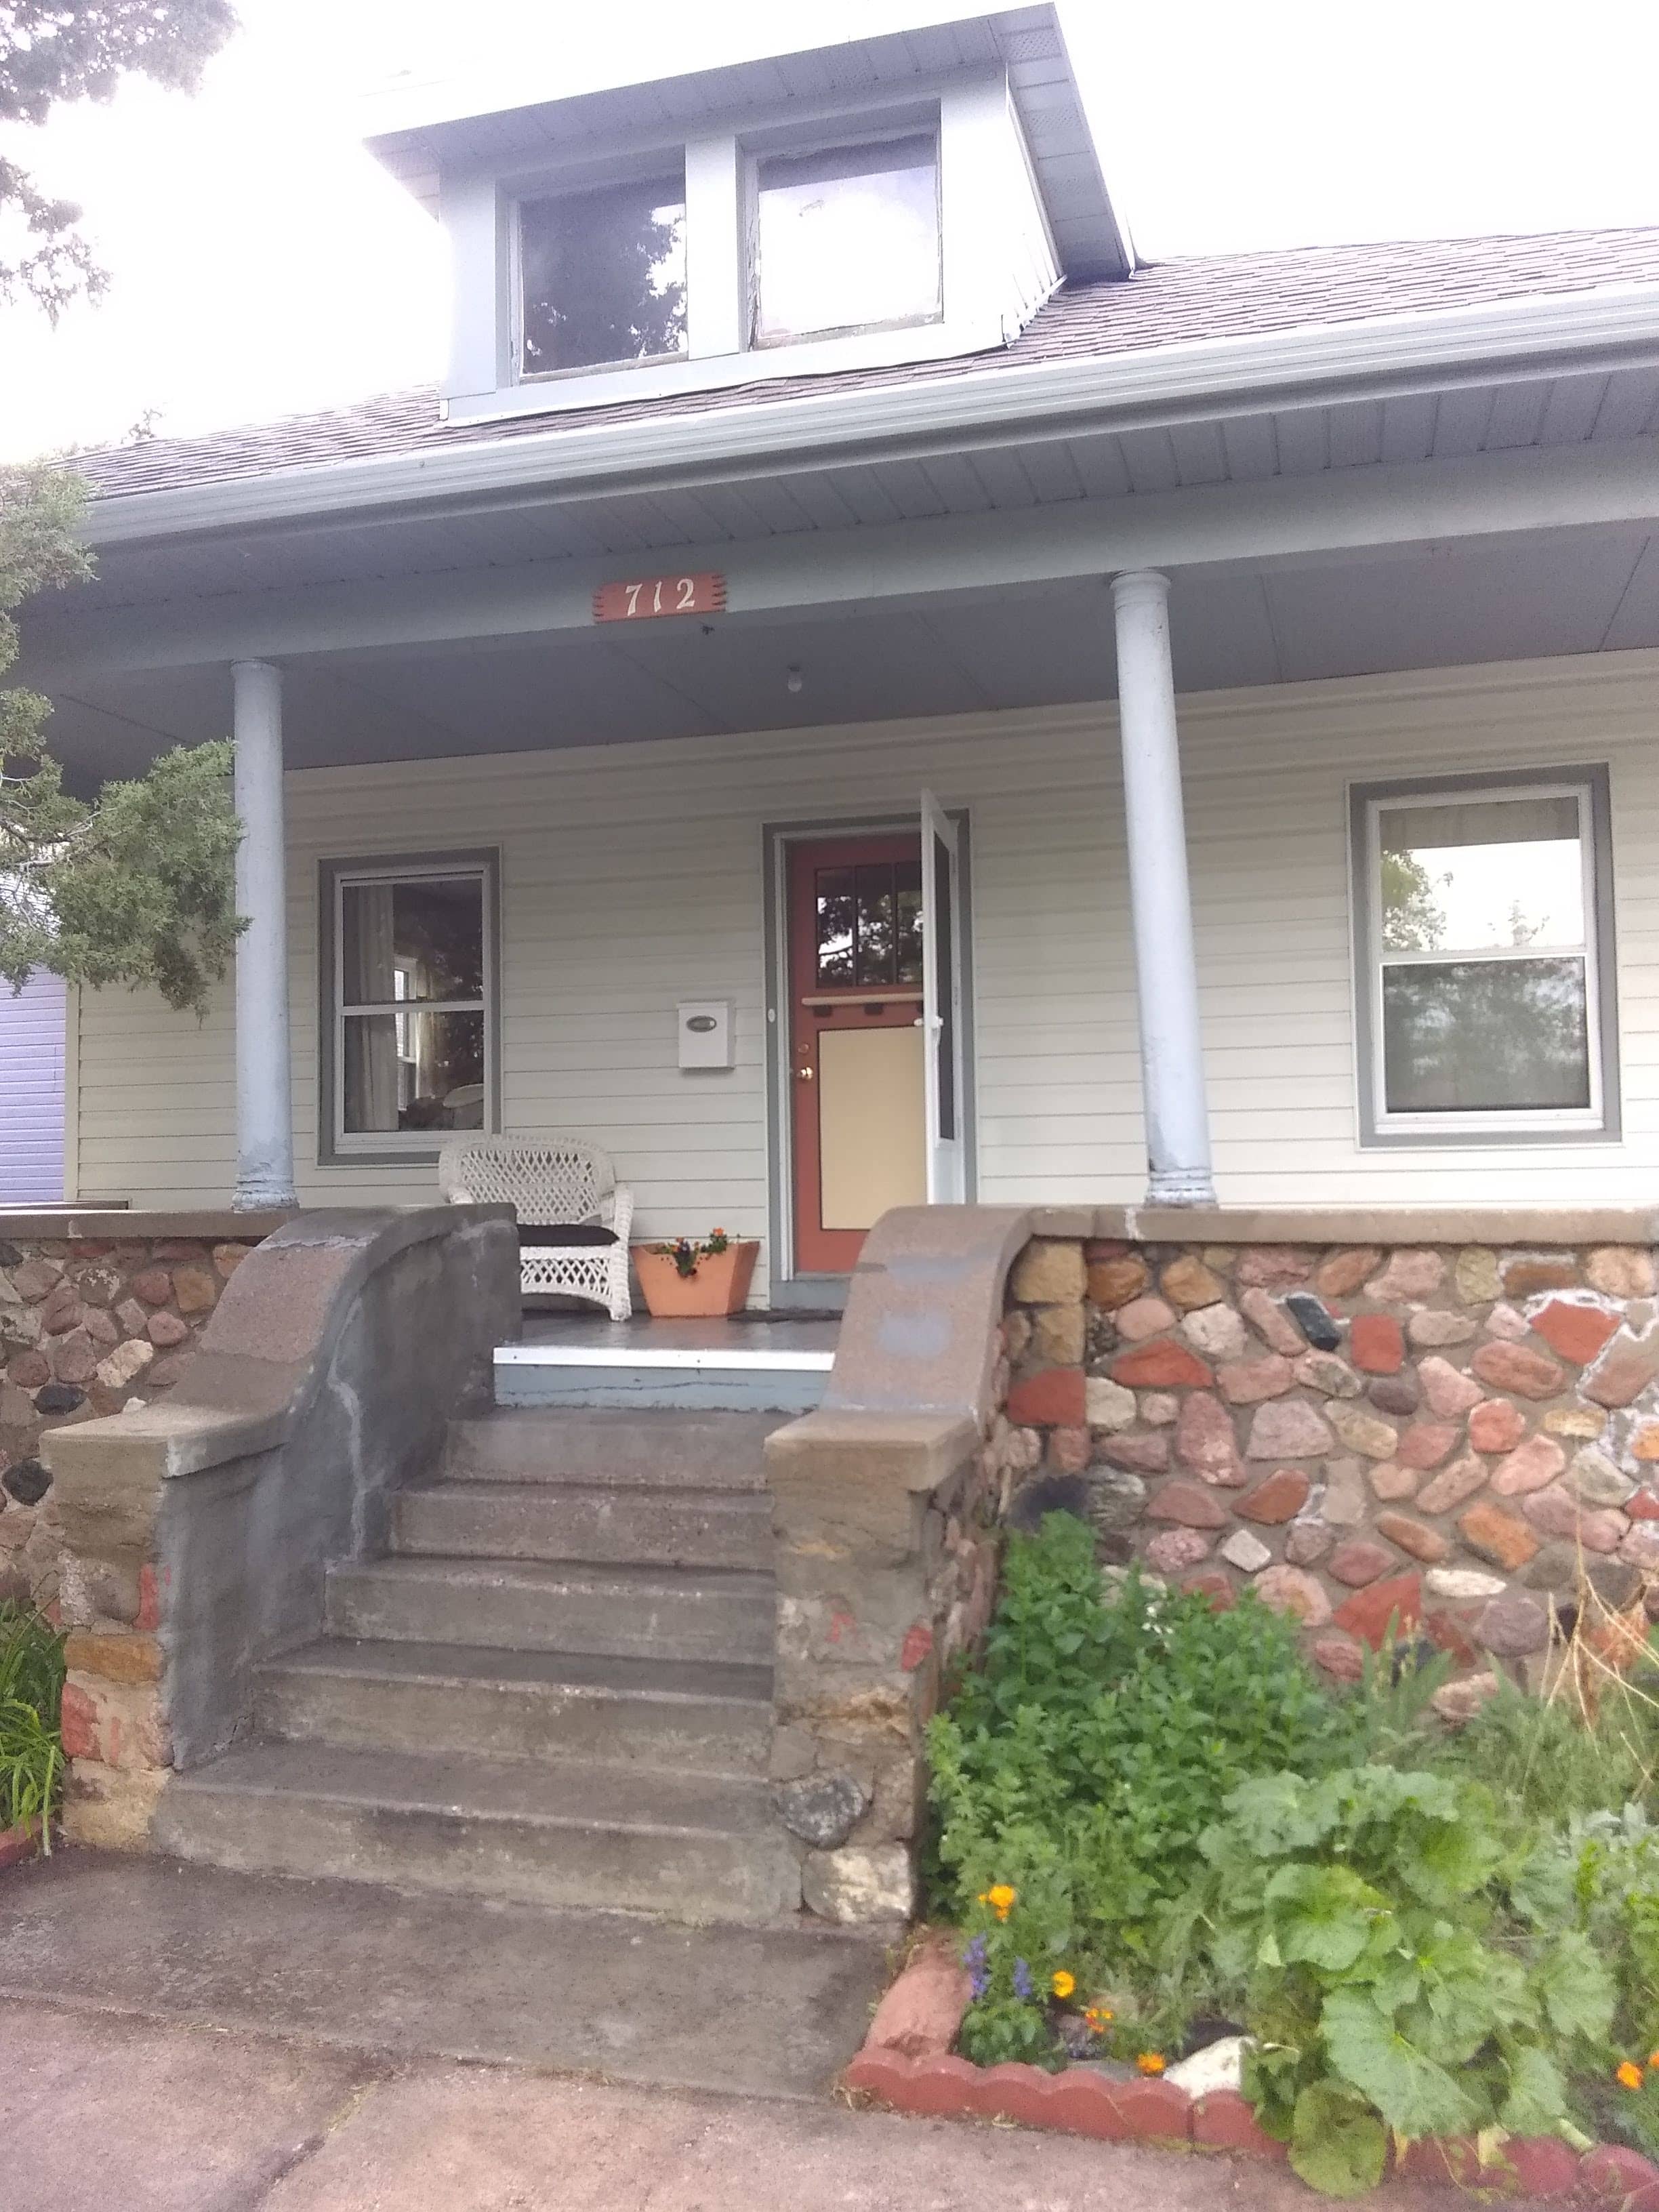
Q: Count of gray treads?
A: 5